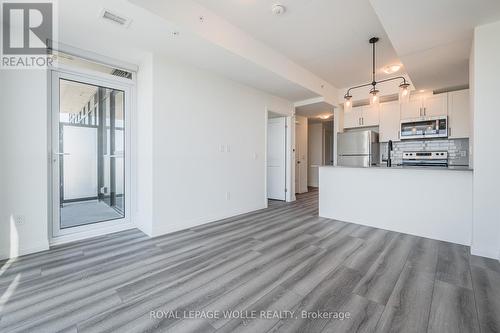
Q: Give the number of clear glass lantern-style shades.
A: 3